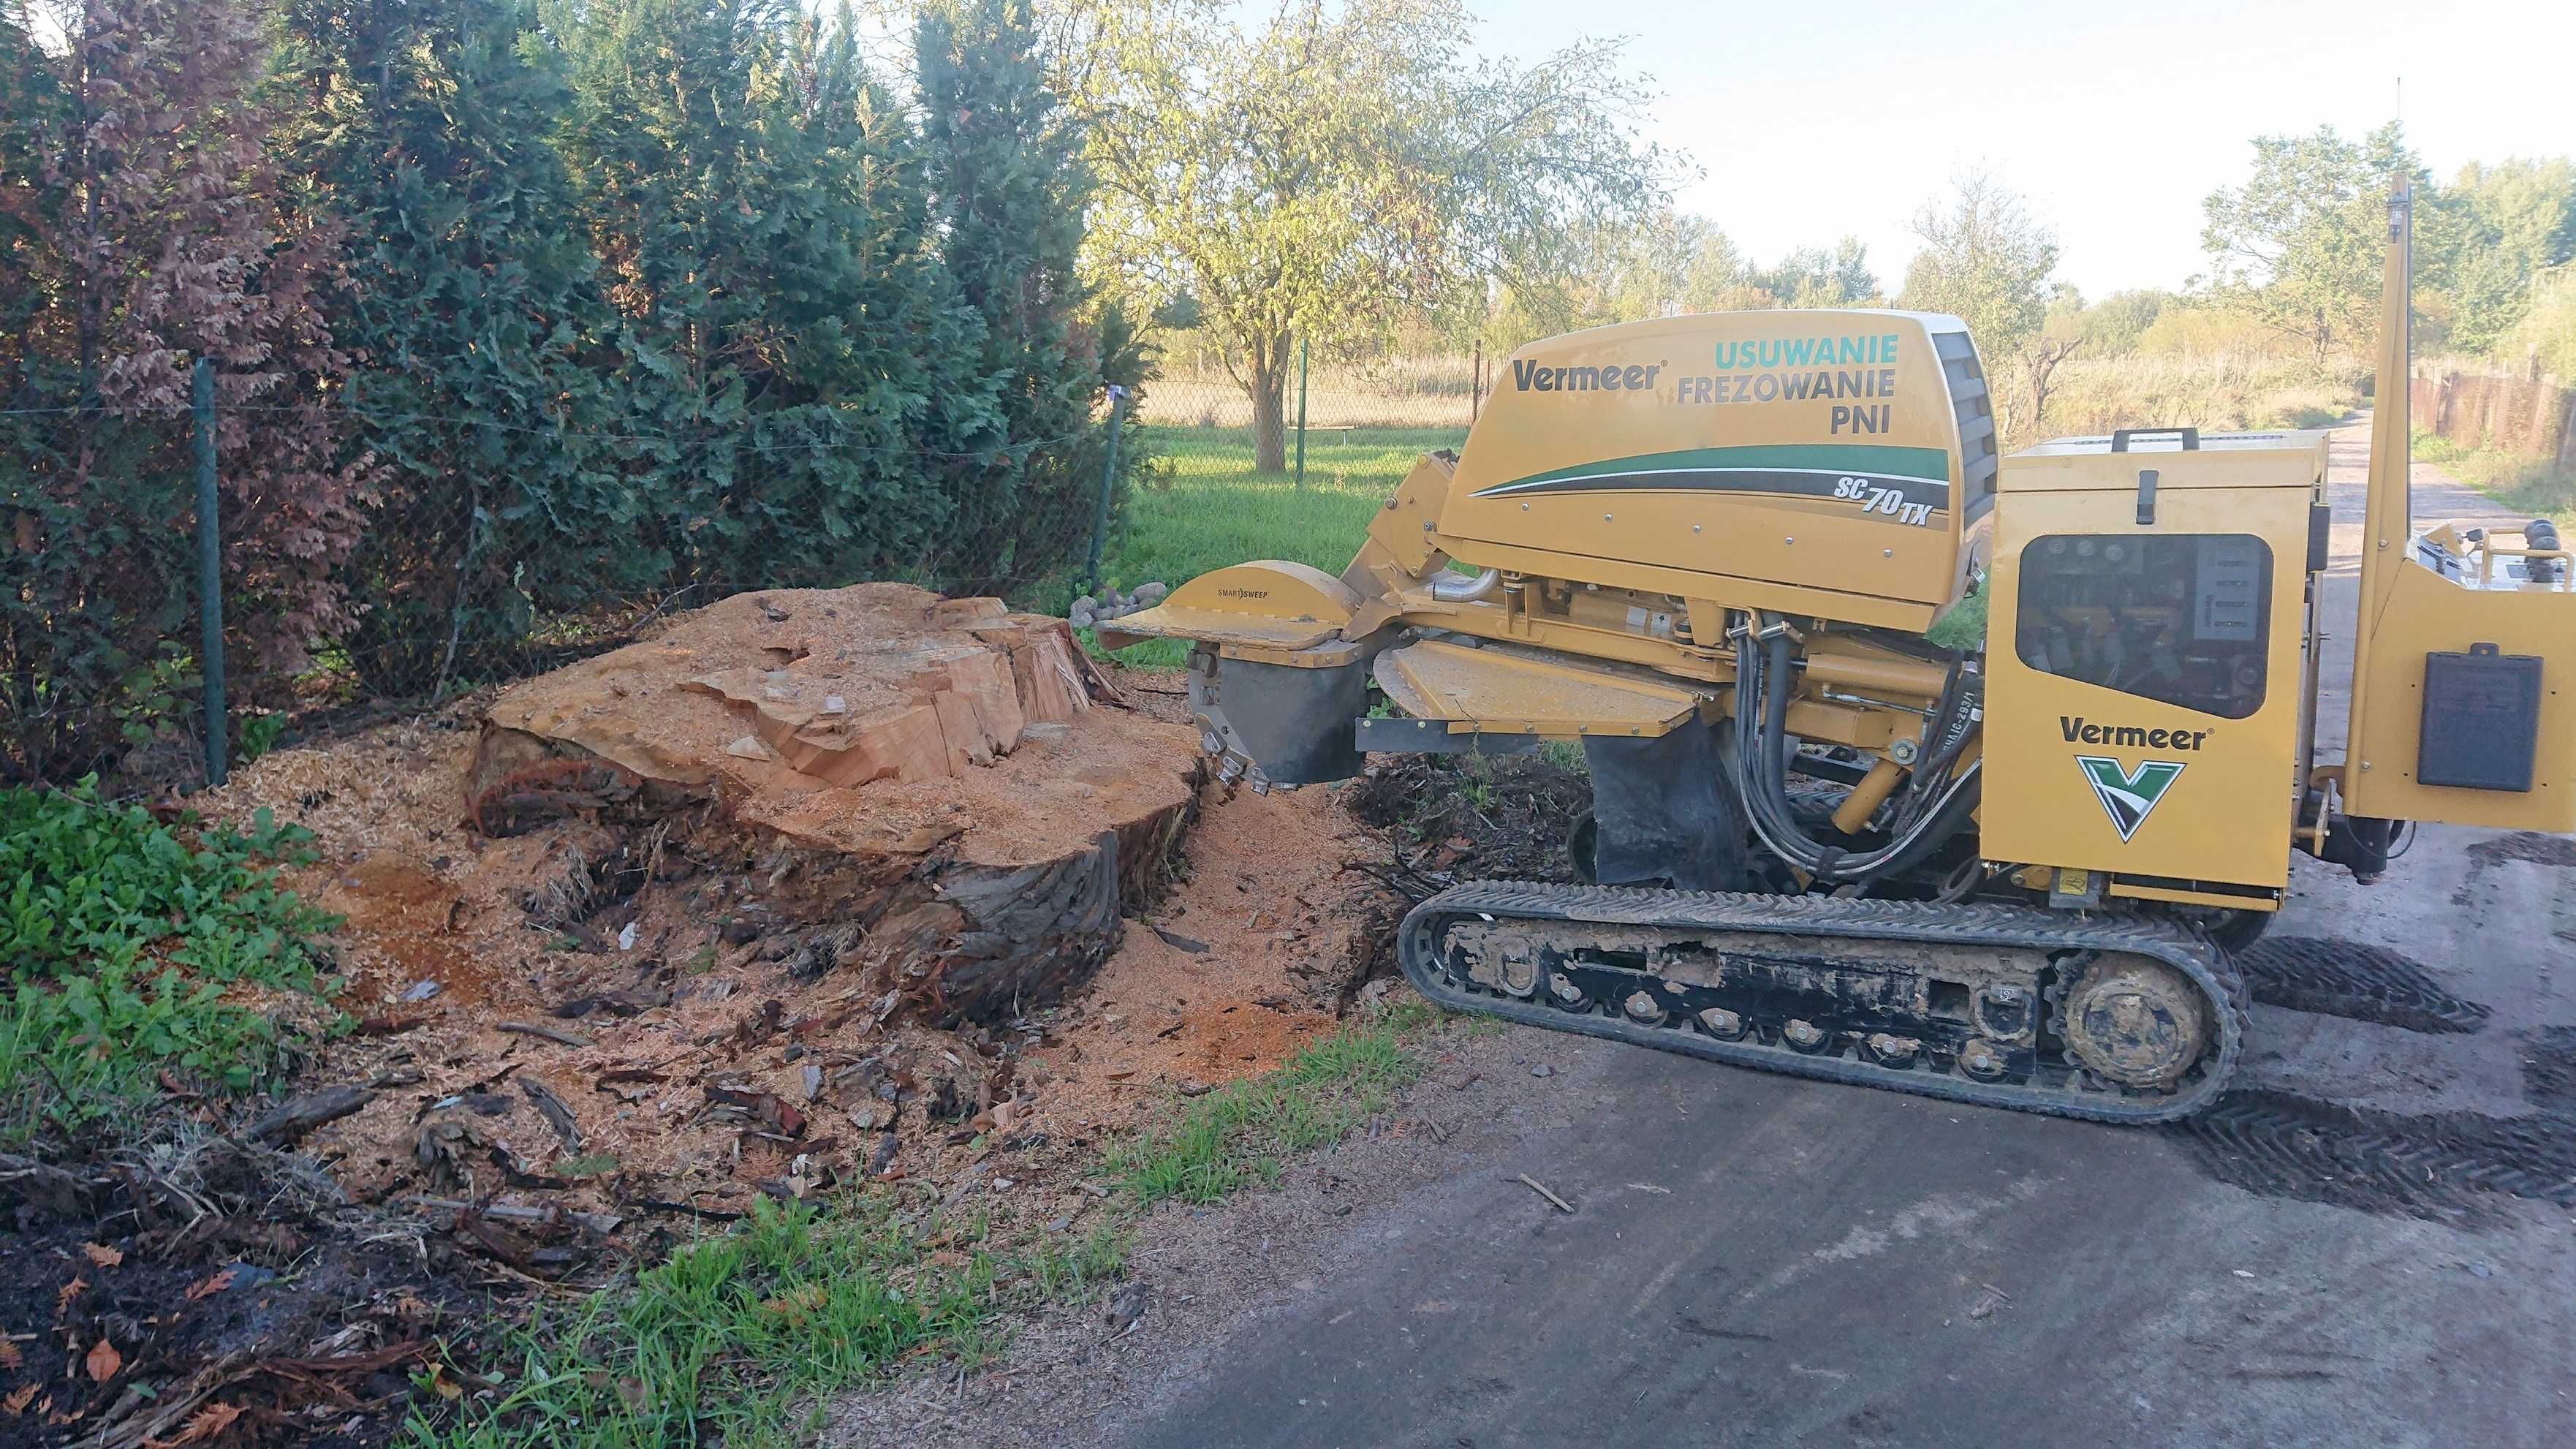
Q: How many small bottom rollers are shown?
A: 6